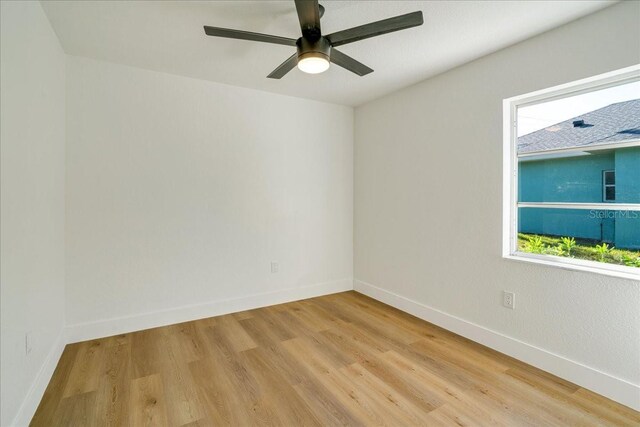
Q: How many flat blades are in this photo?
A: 5